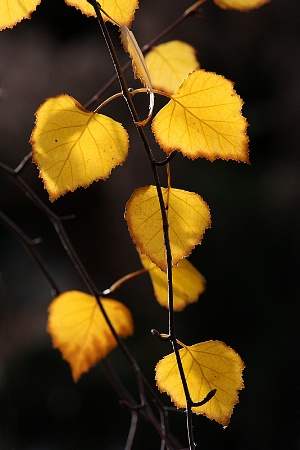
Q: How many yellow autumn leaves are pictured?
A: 11